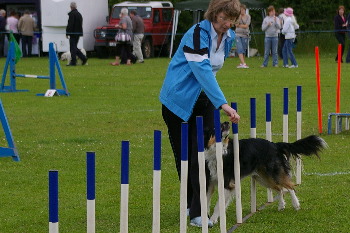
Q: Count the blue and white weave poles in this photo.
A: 12